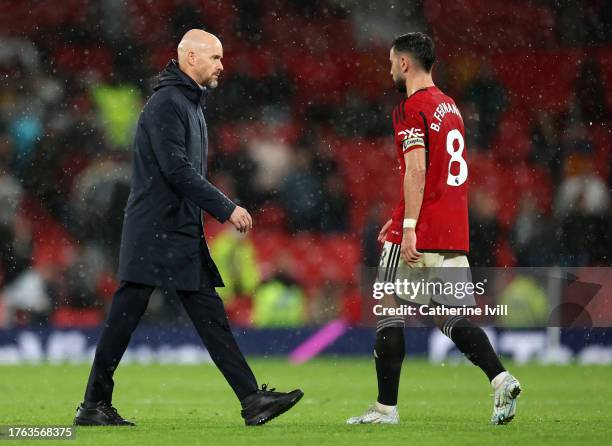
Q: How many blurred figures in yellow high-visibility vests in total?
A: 4